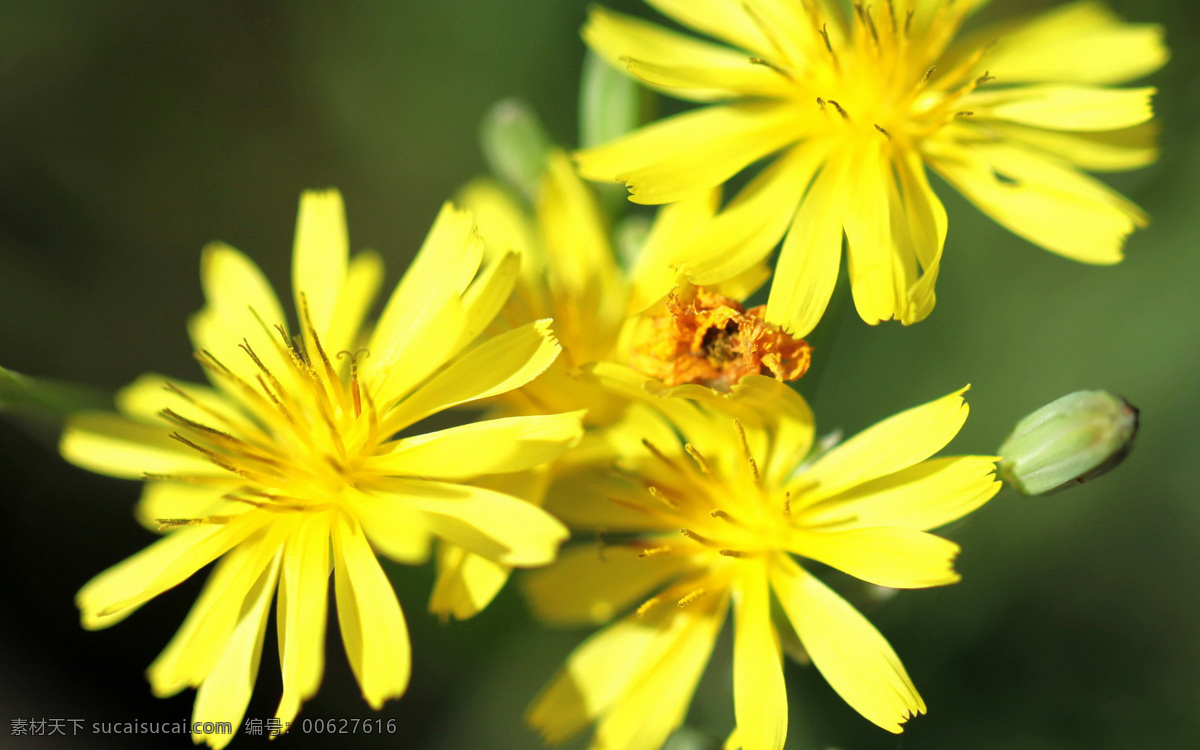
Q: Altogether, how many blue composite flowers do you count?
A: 0